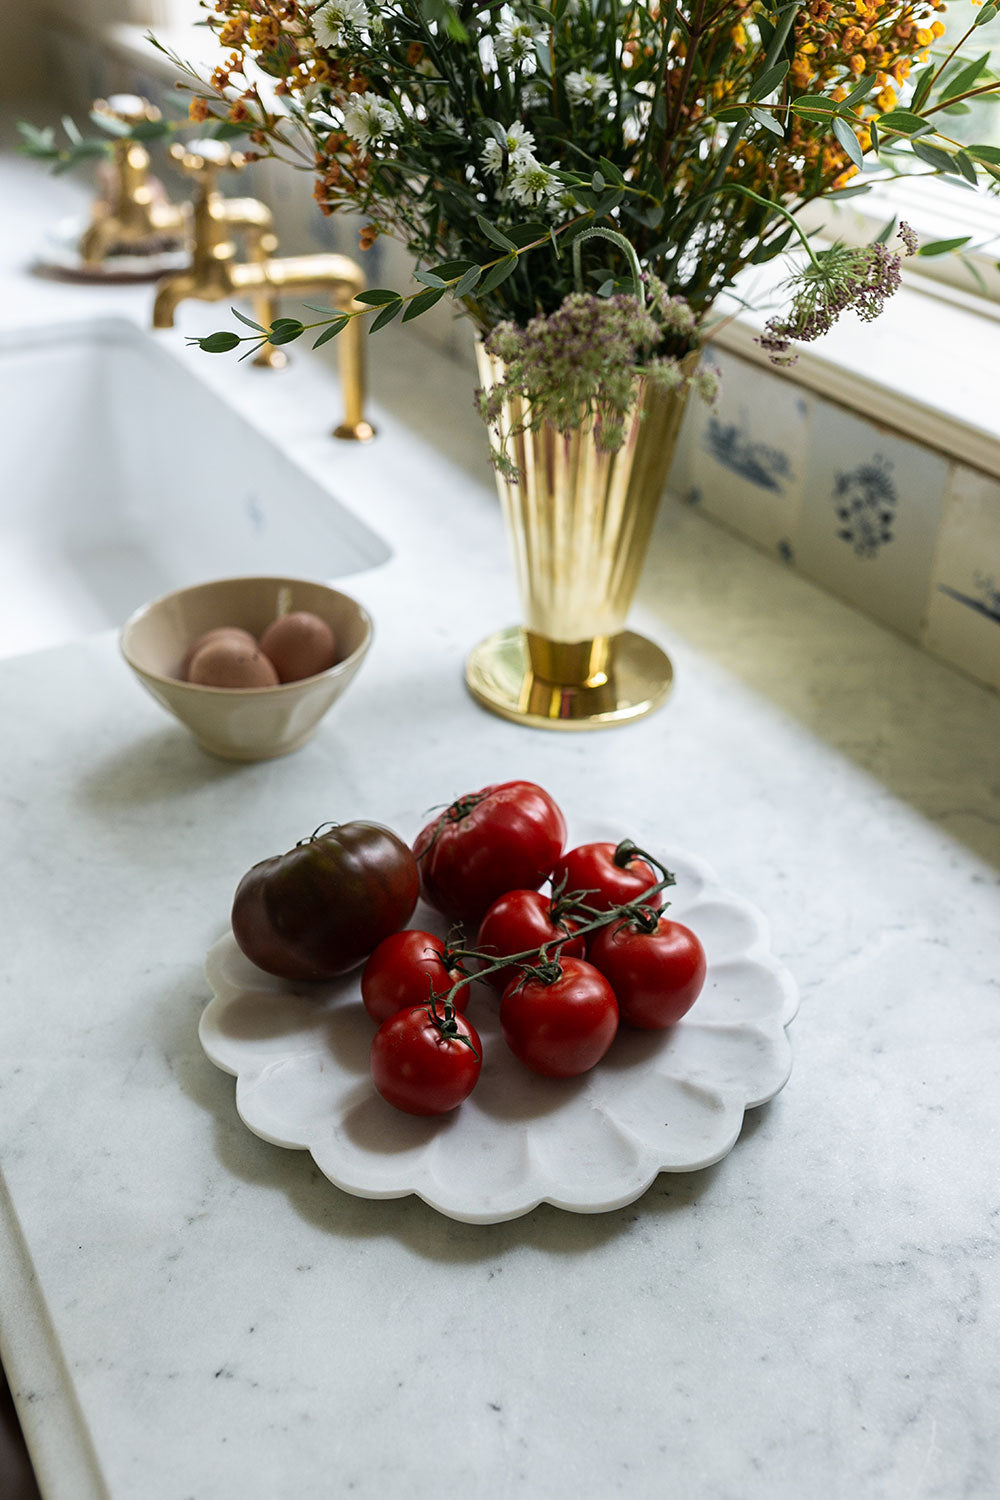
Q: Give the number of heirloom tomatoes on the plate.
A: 2